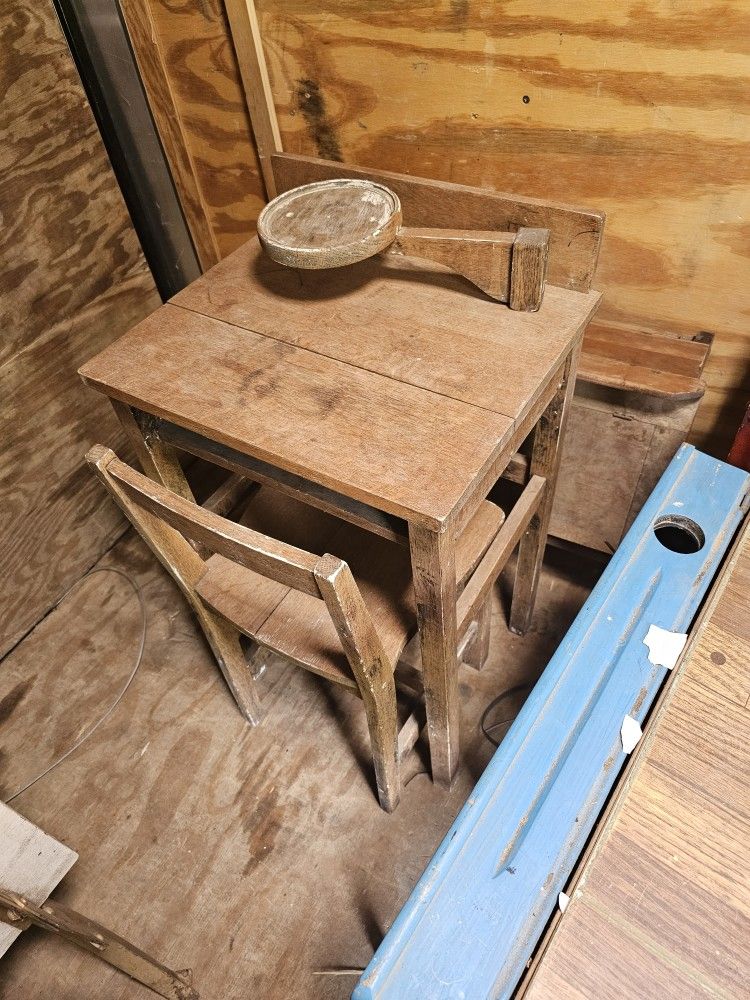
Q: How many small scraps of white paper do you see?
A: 3